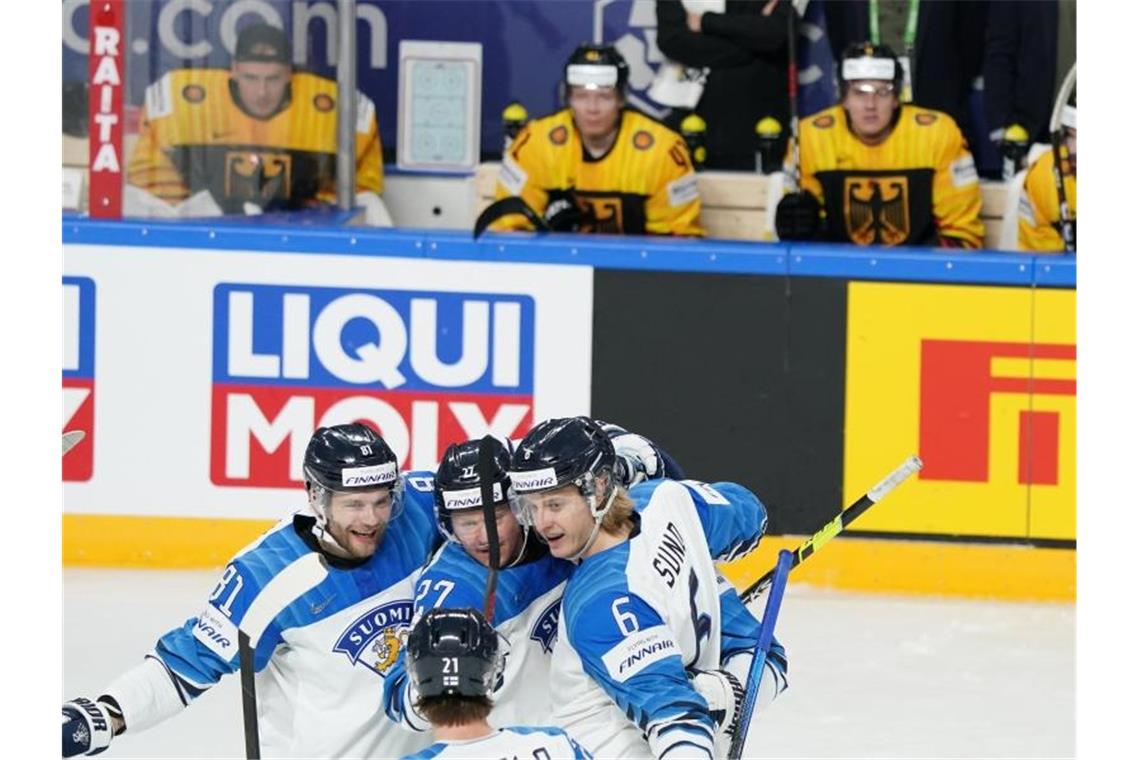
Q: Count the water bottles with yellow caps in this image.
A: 4